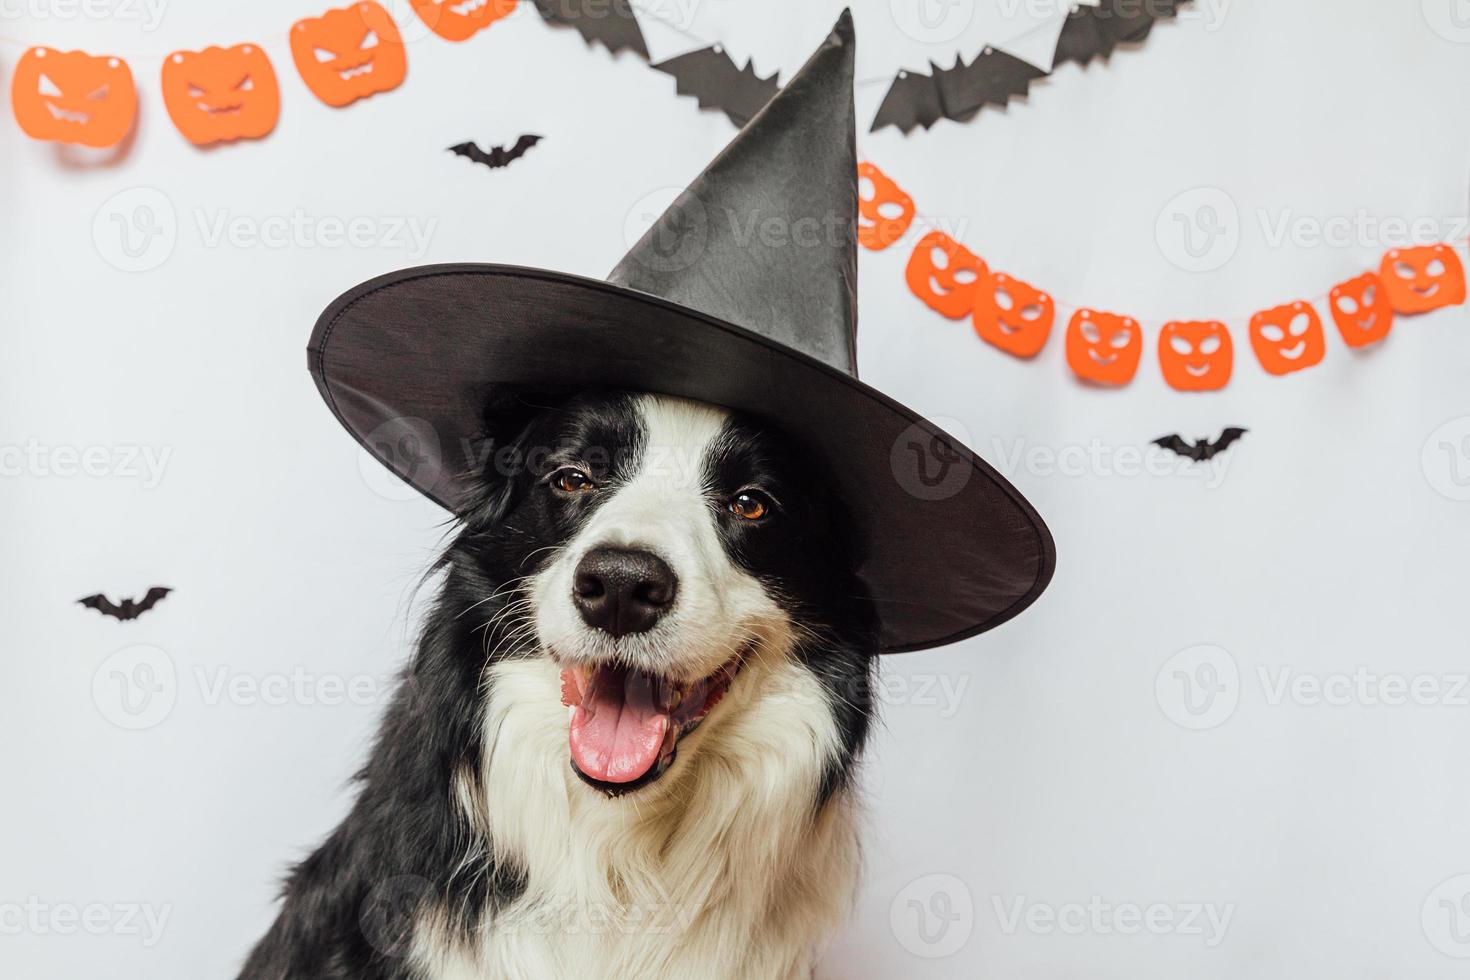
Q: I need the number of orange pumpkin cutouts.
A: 12